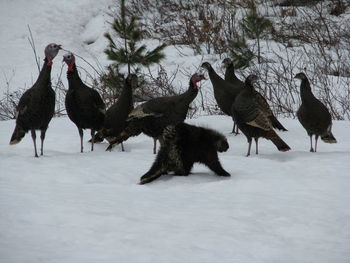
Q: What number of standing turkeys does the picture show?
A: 8